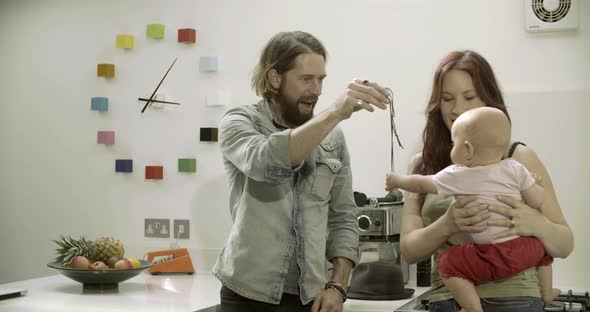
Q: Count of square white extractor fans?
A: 1